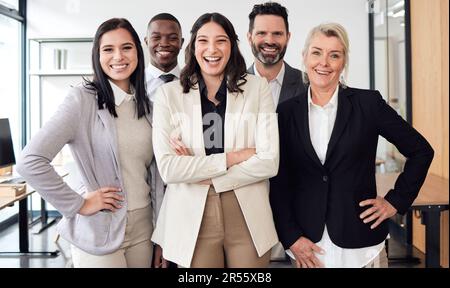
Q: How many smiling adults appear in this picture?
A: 5